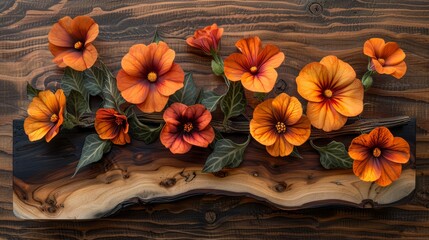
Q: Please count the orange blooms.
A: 11